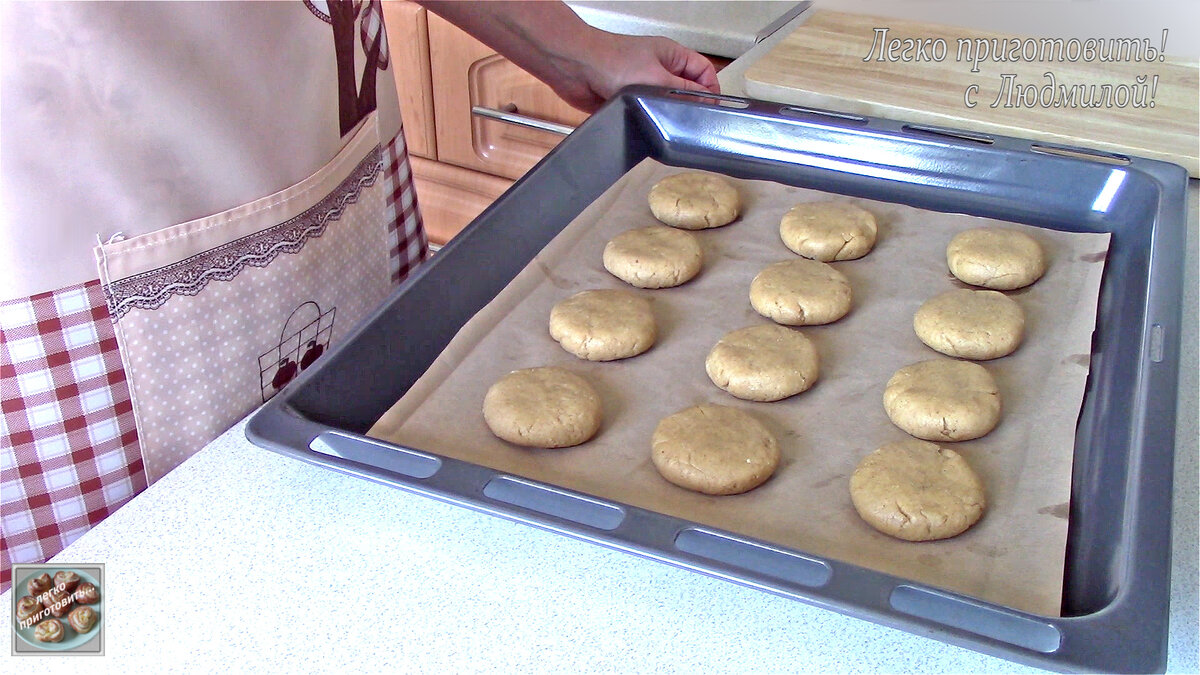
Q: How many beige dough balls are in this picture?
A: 12